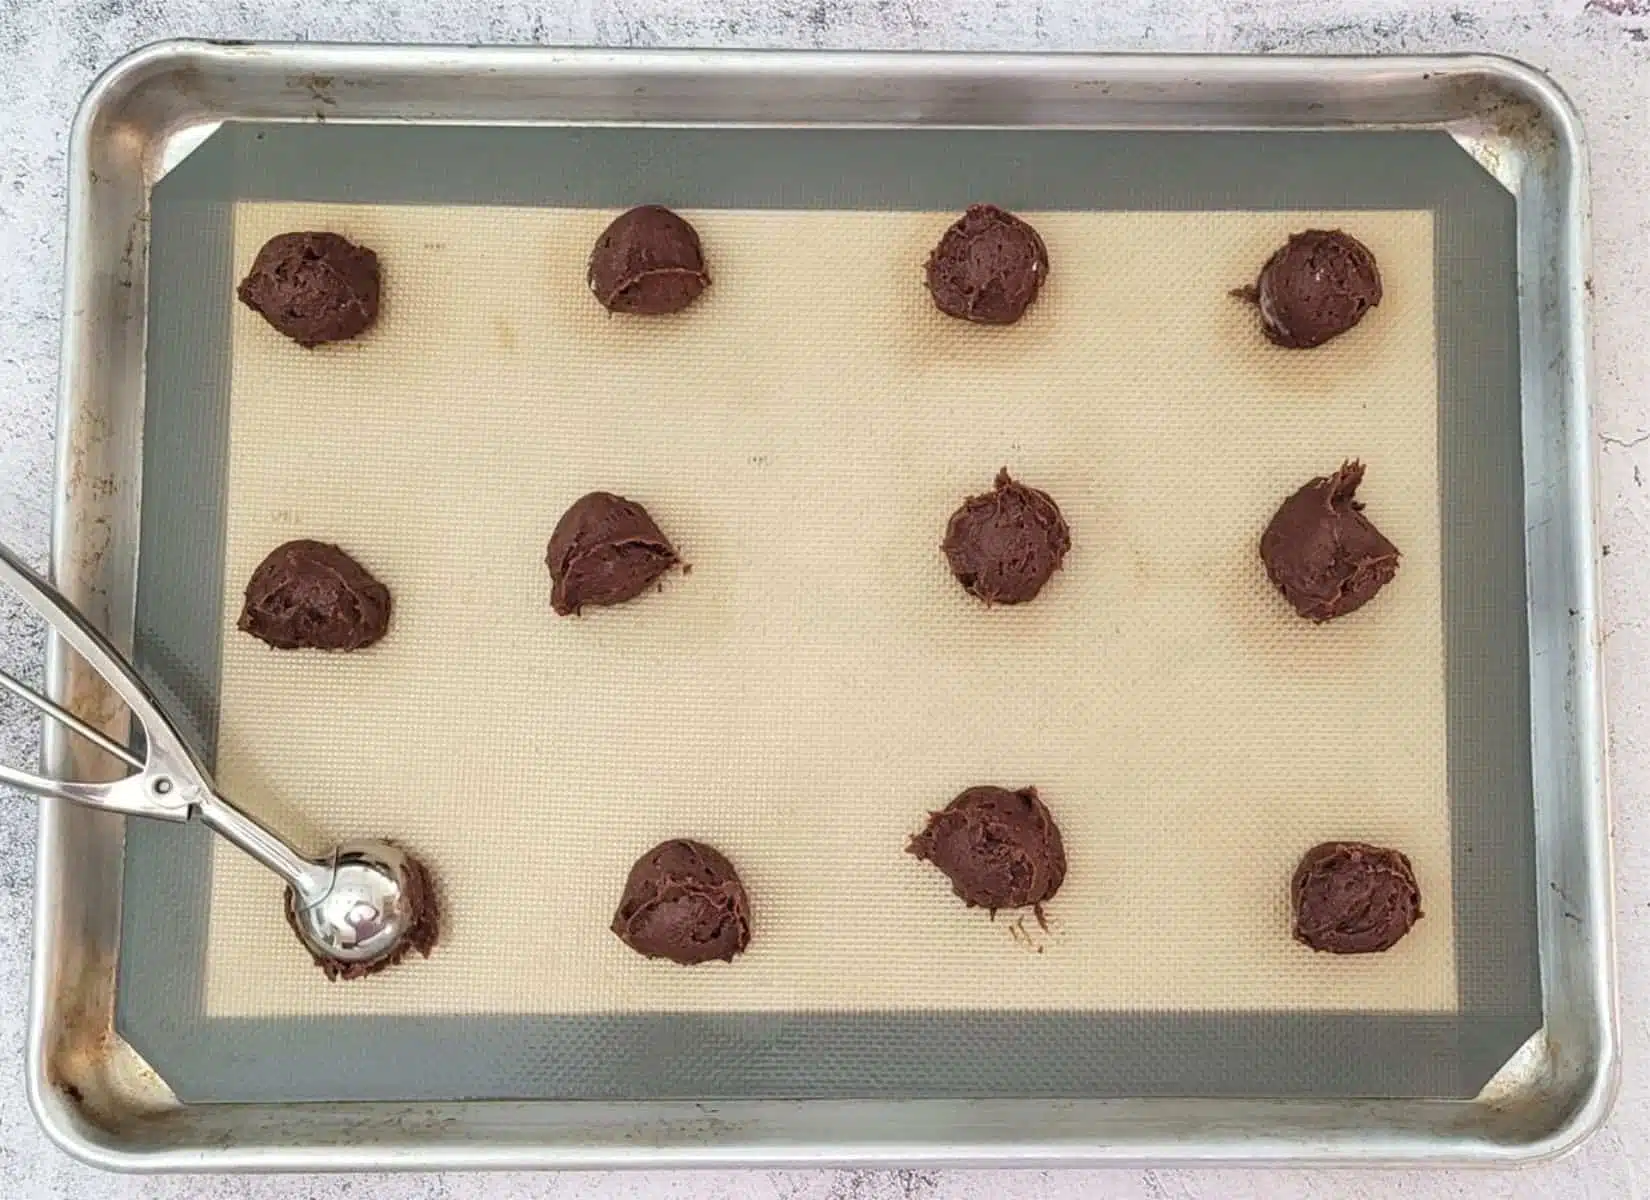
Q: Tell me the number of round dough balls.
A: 12